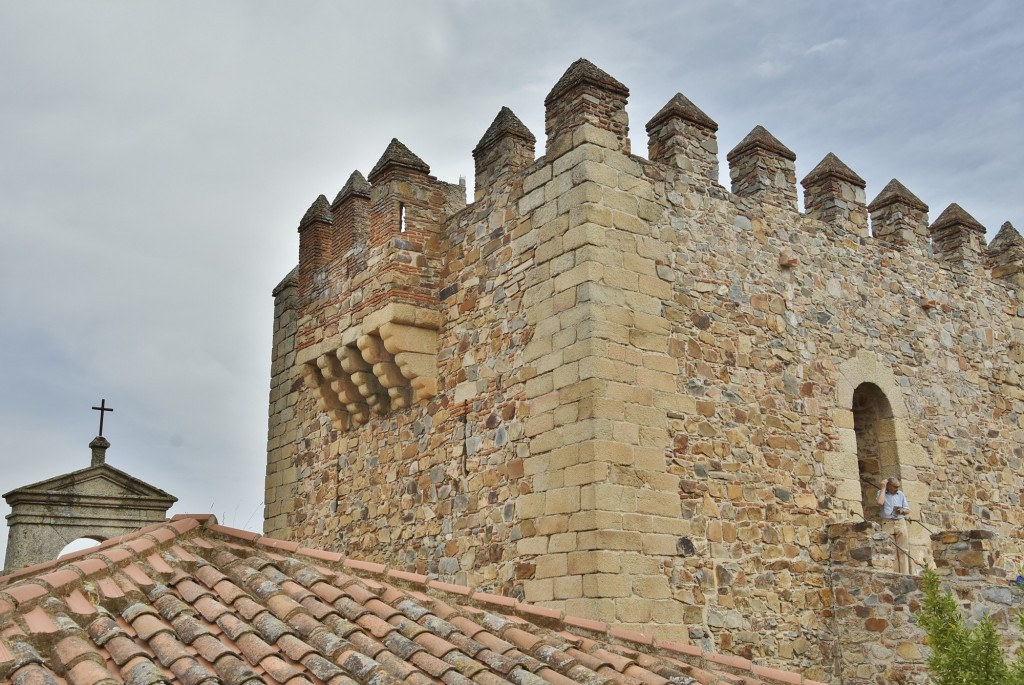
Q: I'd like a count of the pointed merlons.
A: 12